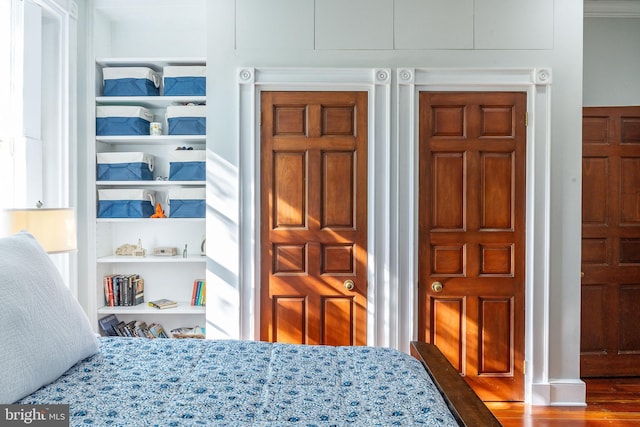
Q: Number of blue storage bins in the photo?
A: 8